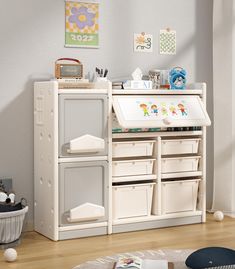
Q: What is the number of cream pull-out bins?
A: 6